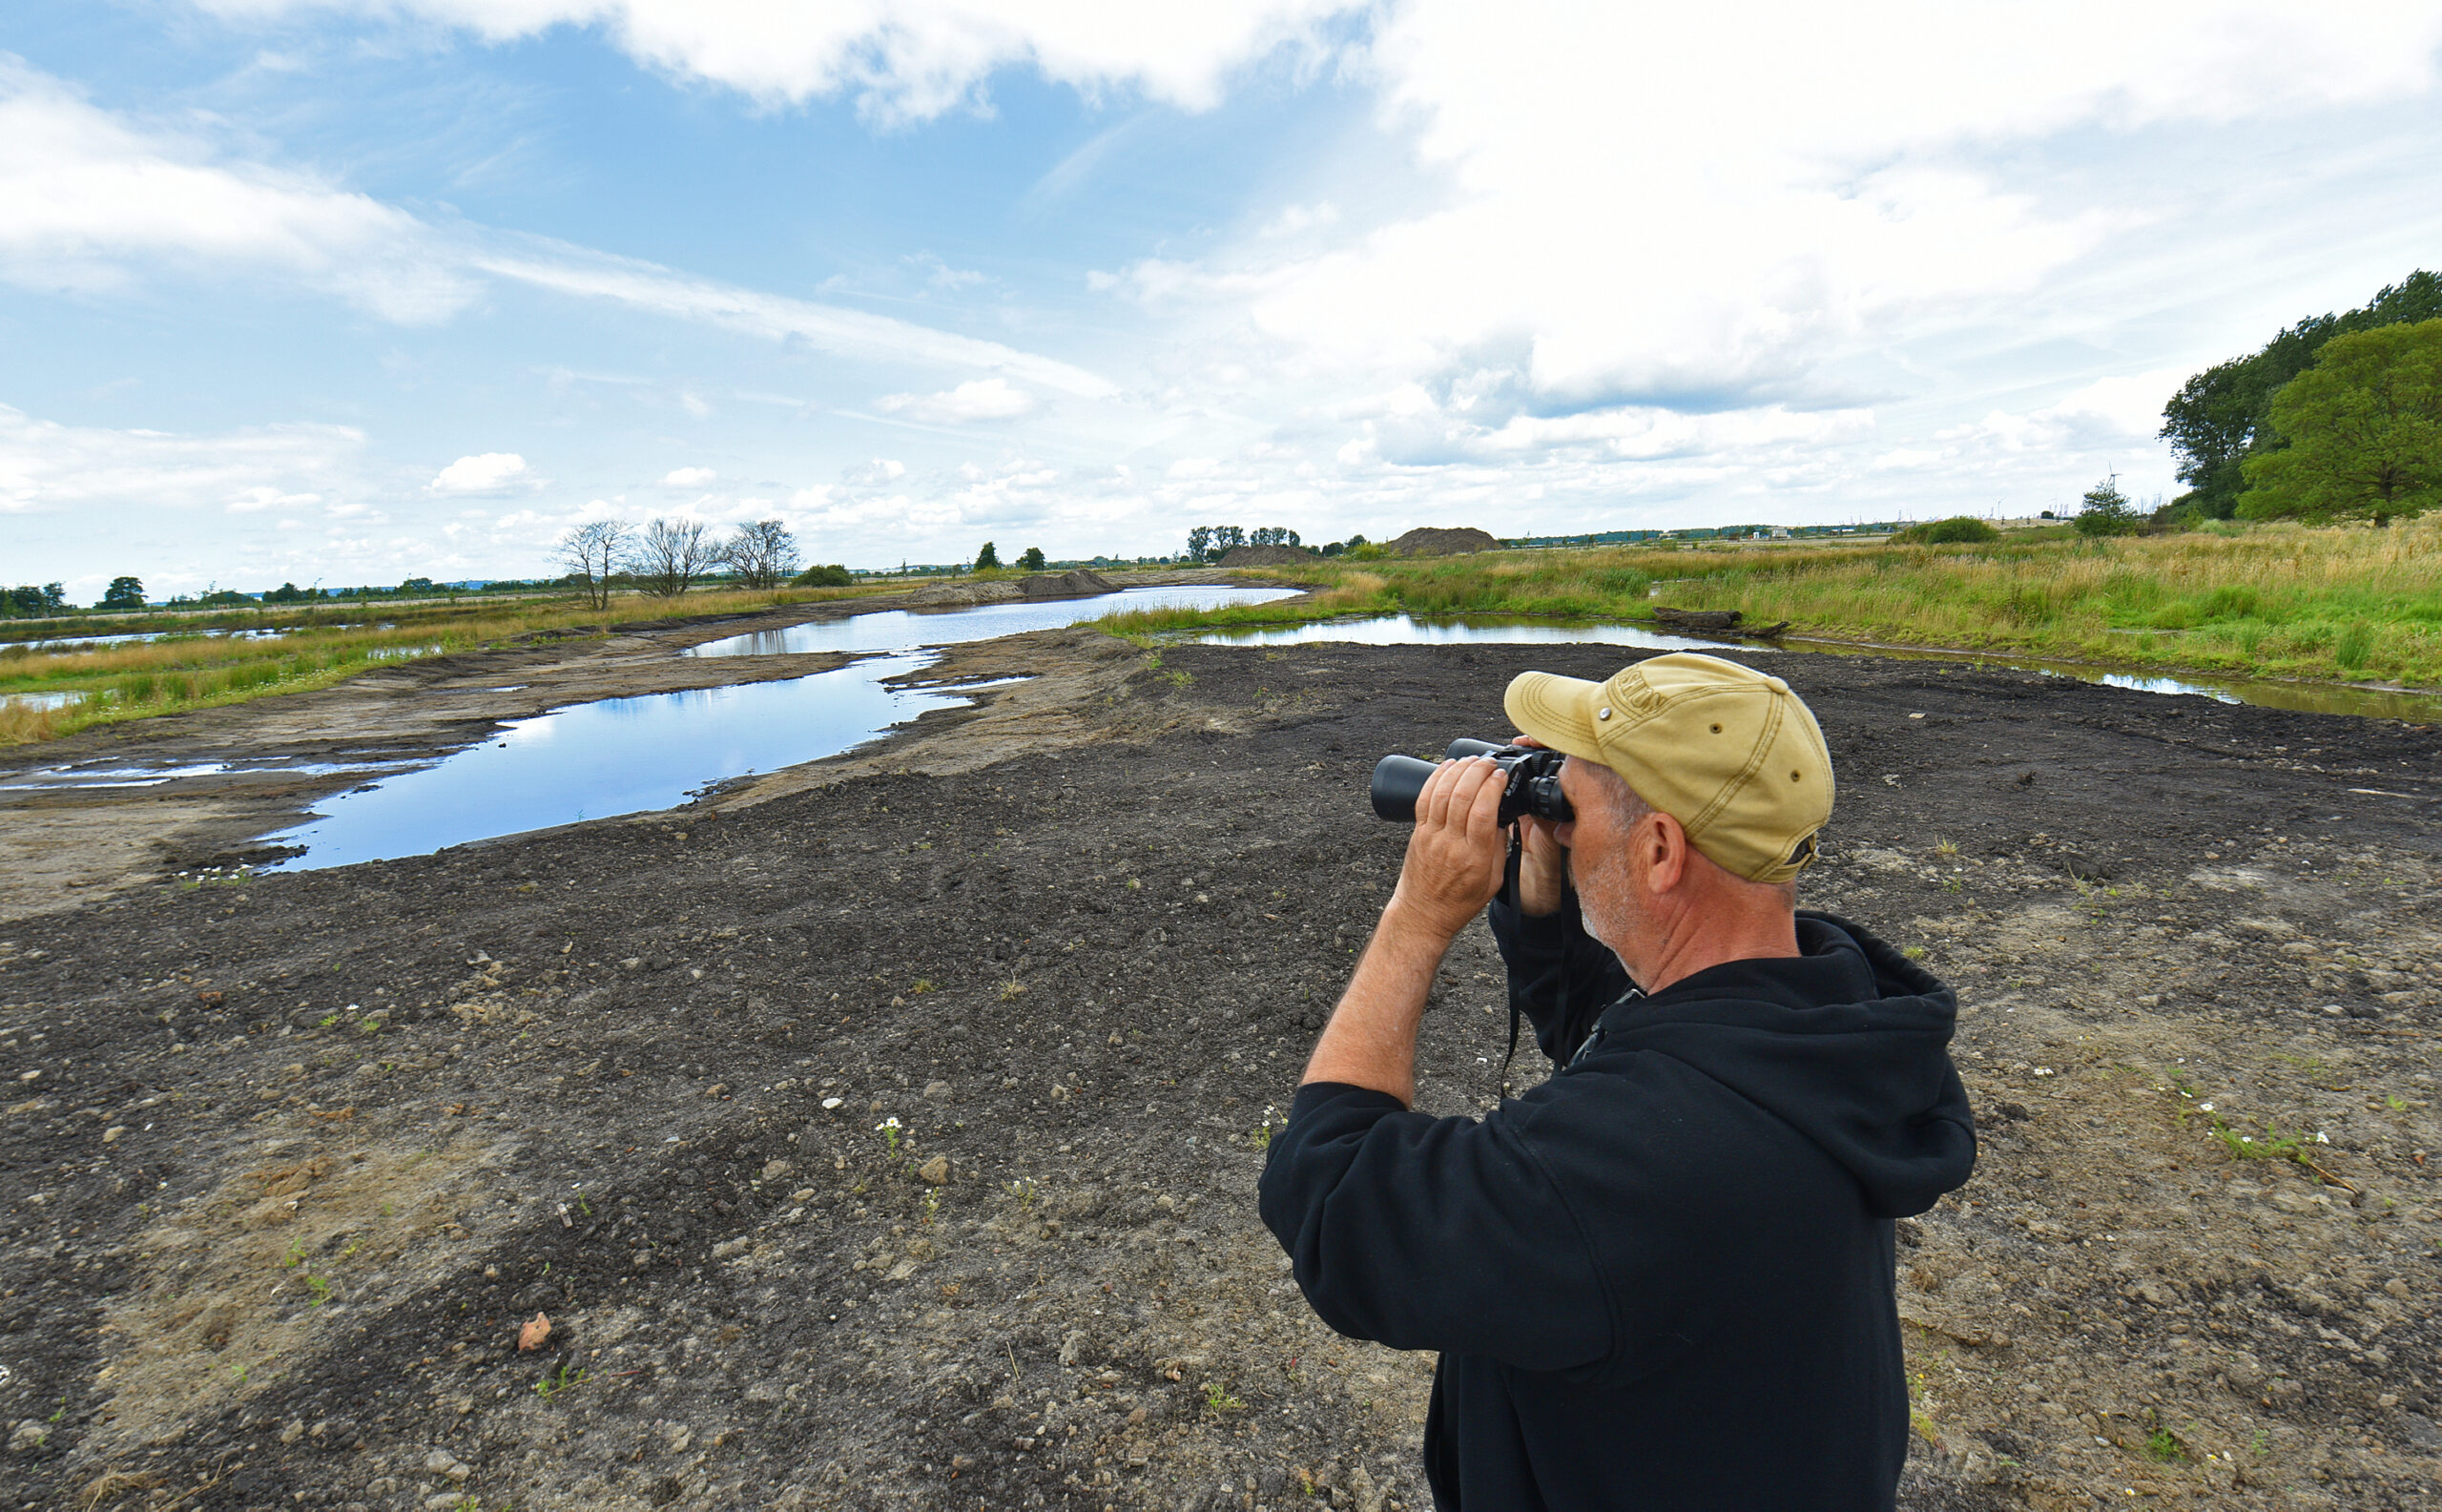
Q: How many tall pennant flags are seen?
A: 0